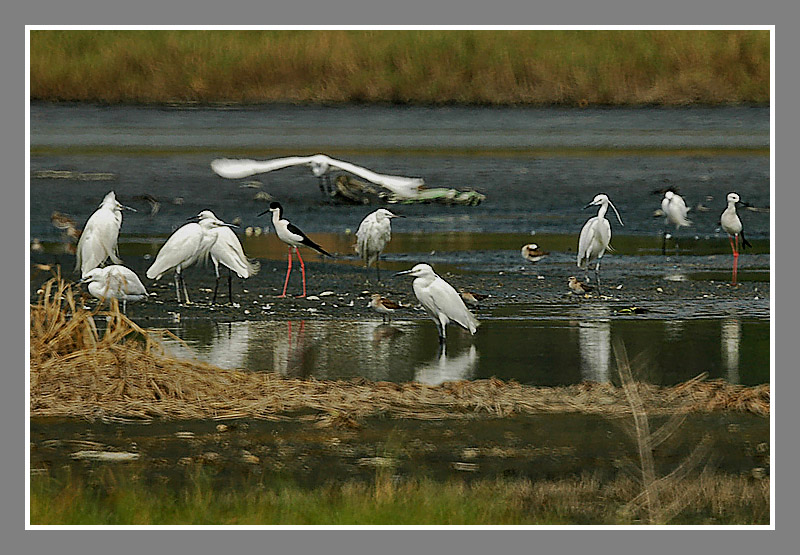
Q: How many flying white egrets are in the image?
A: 1